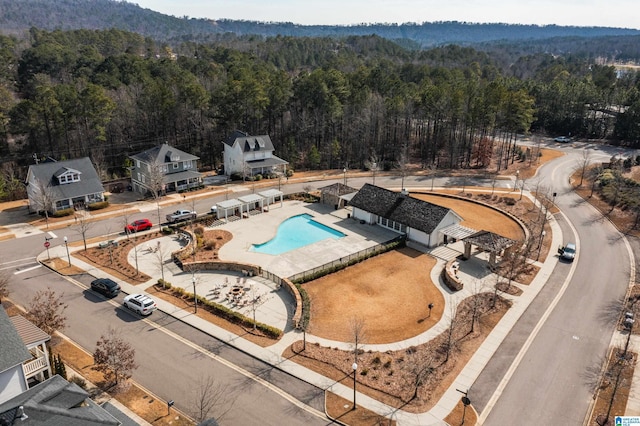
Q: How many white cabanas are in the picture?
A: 3